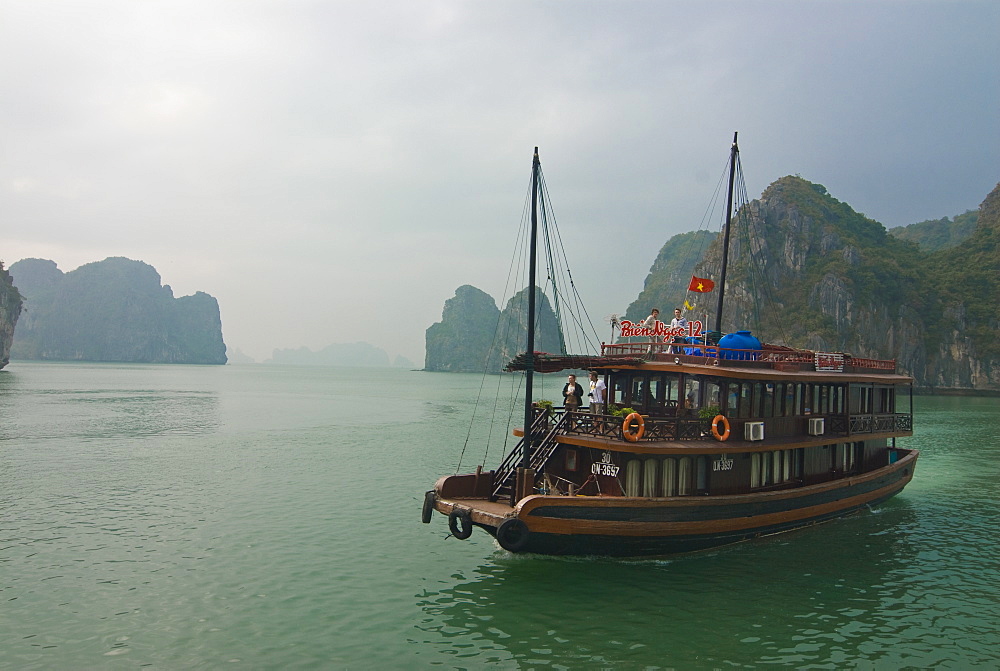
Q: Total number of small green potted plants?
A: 3